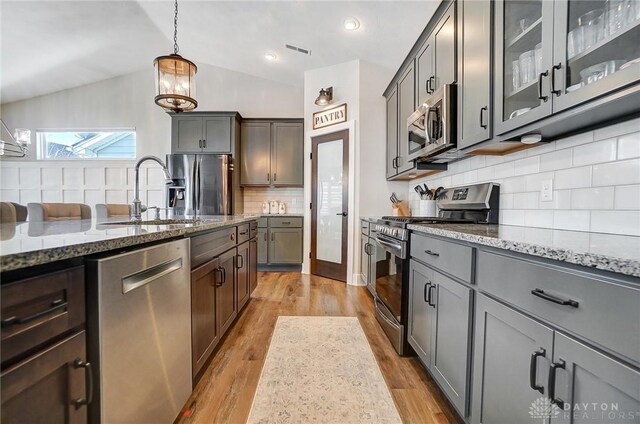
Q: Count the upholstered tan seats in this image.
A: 3